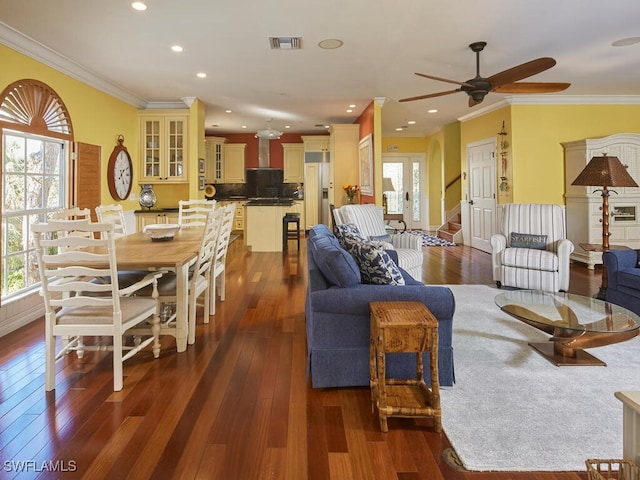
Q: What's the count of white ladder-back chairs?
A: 6